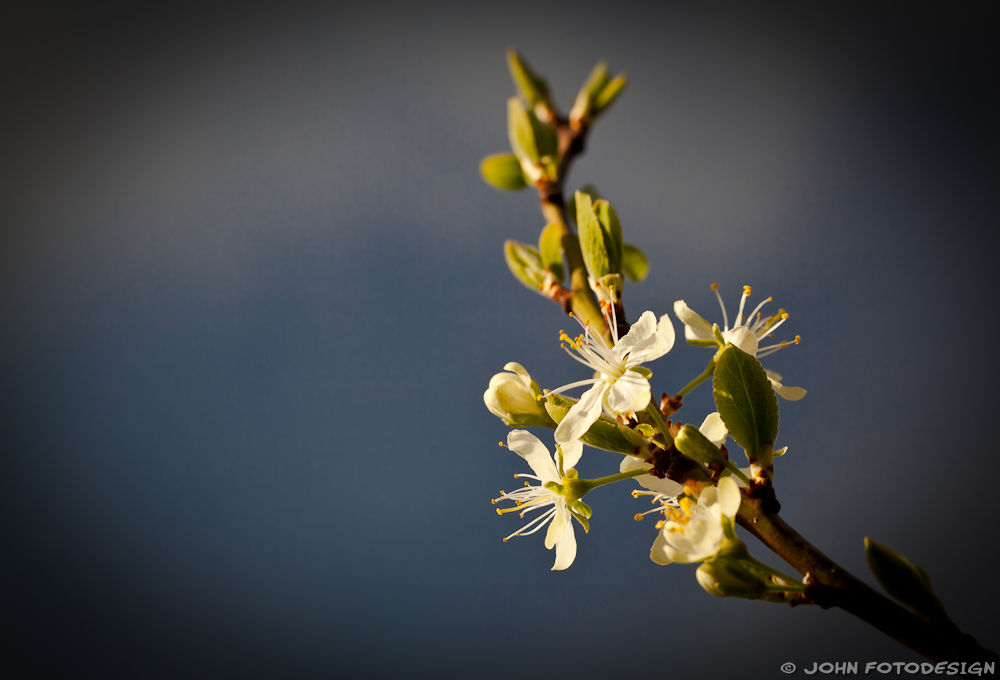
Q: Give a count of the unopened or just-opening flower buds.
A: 3